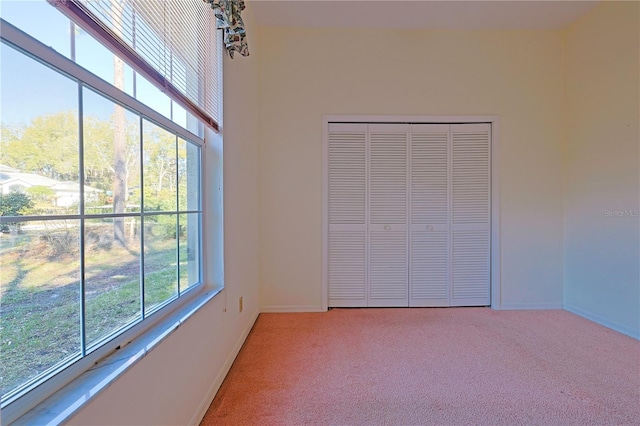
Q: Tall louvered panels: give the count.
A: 4